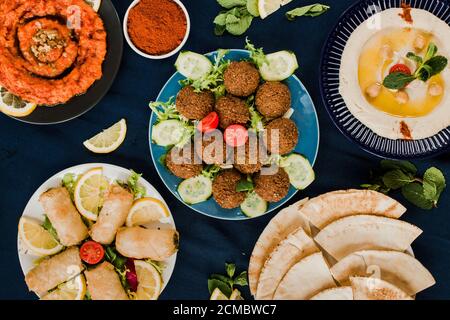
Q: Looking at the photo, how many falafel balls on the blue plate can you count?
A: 10